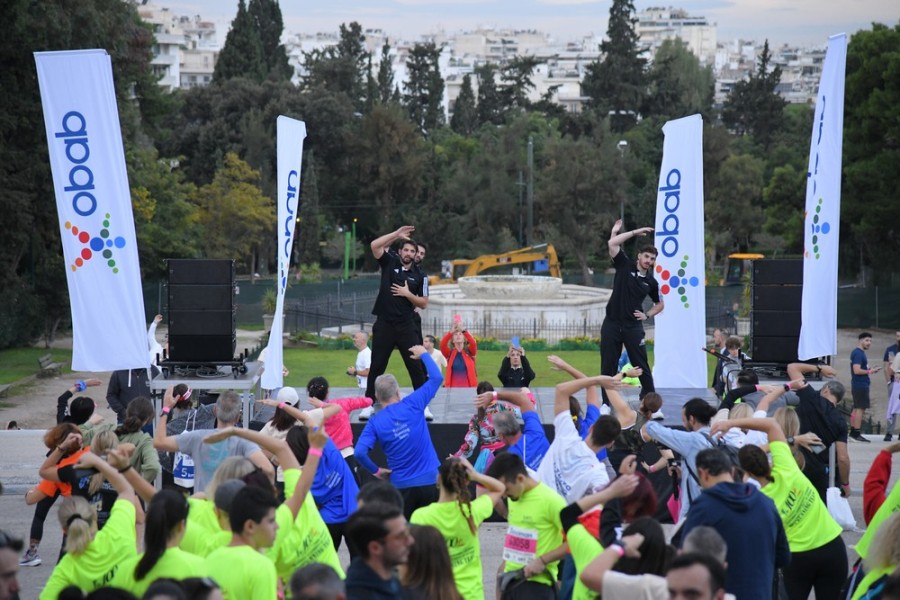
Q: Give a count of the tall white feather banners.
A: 4